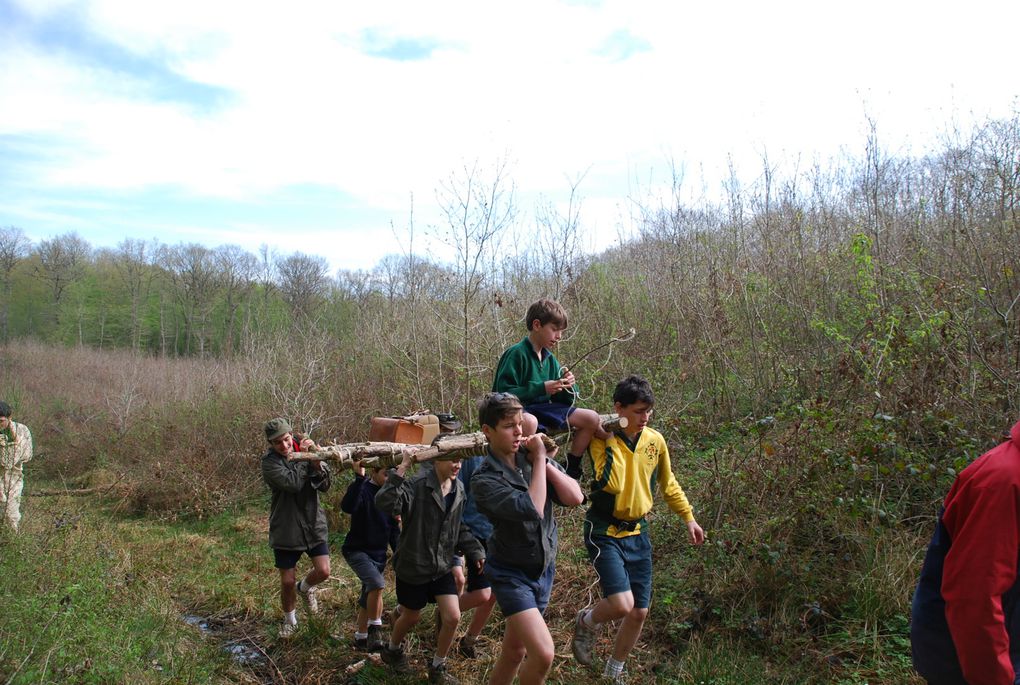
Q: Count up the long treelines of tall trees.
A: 1